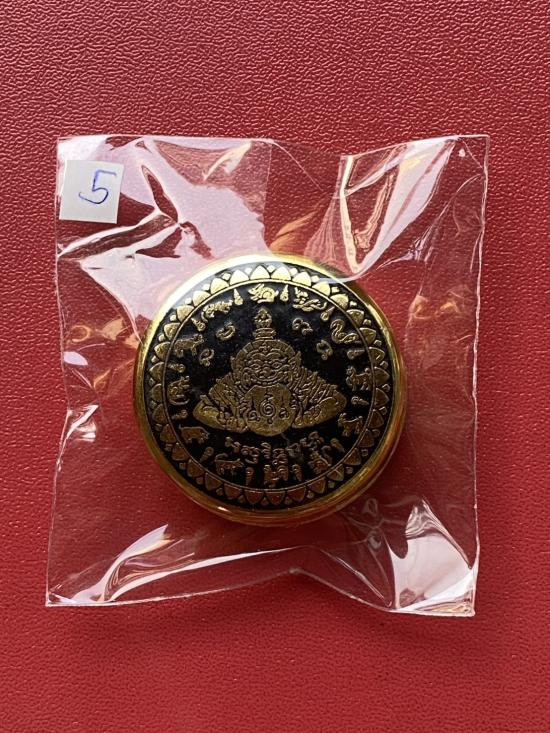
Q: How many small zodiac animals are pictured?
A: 12